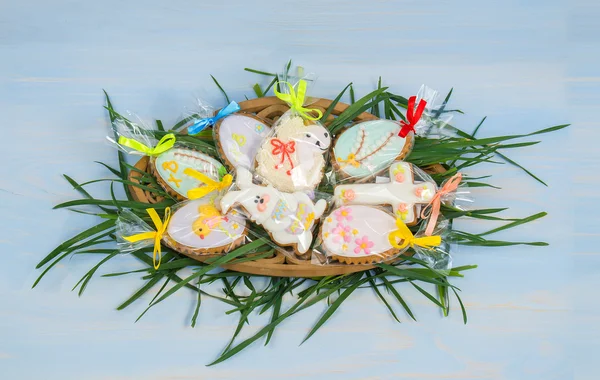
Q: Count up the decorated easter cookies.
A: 8